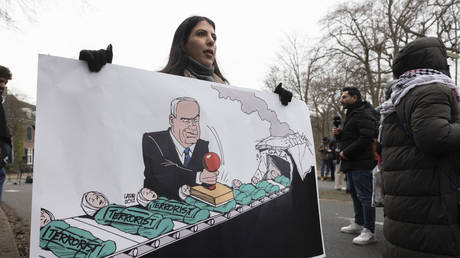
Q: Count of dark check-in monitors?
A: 0